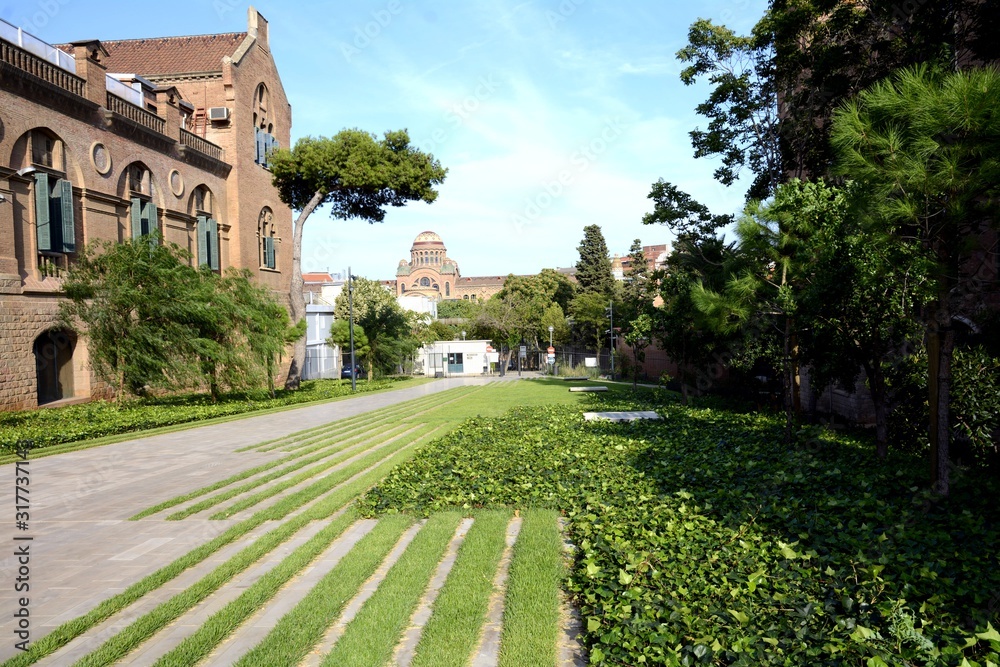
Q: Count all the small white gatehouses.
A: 1